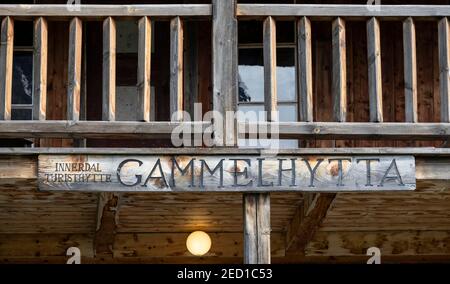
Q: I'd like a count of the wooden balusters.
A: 12